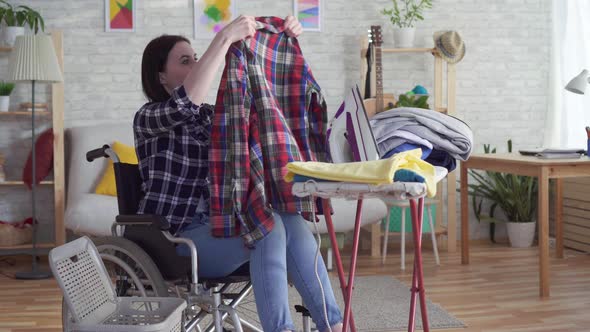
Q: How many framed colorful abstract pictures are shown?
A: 3